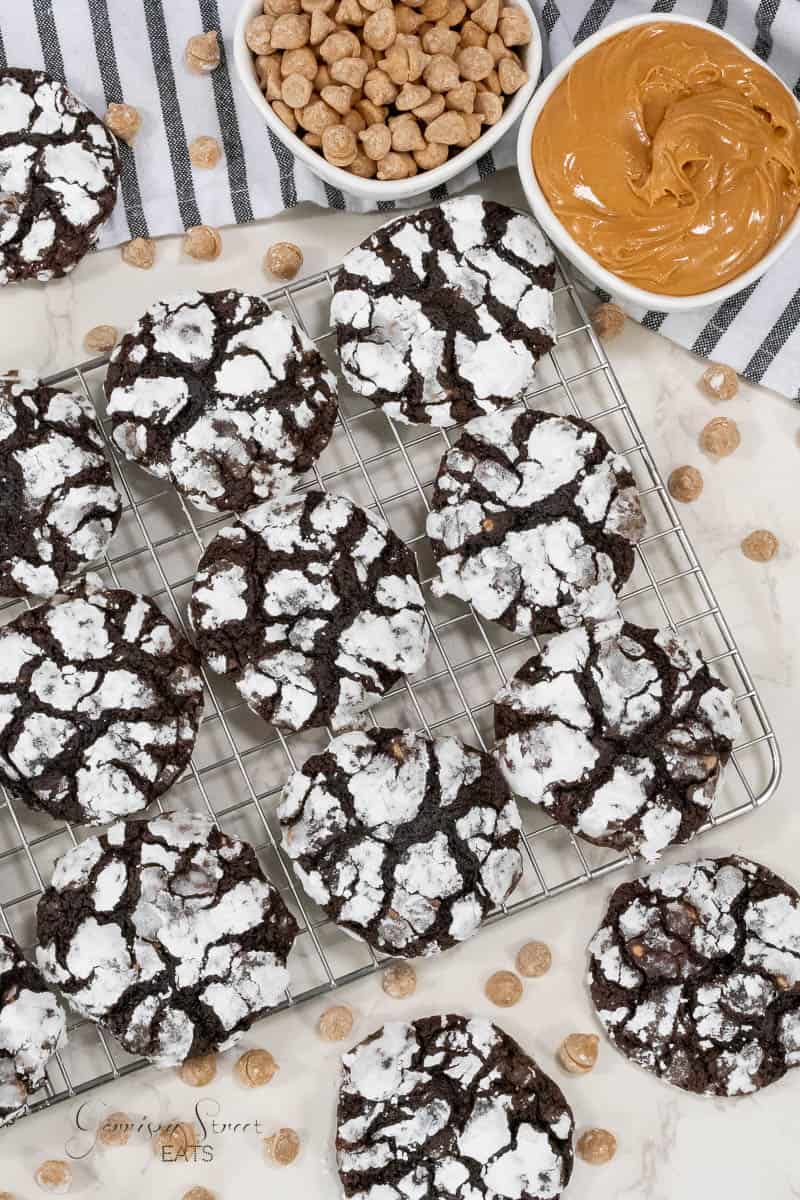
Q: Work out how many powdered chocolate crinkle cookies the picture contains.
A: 13